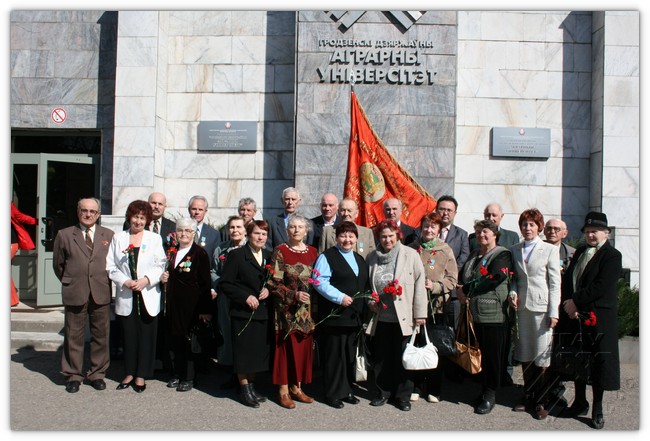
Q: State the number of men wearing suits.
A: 11